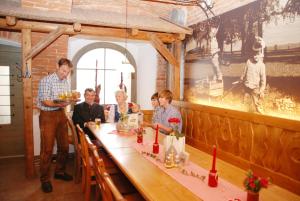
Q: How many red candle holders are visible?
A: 2